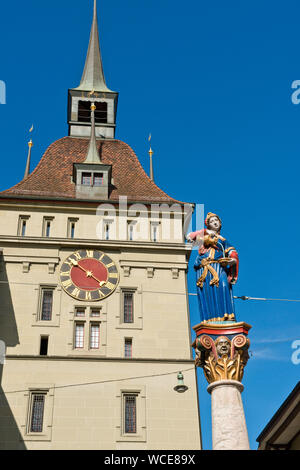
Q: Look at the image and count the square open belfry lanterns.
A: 1